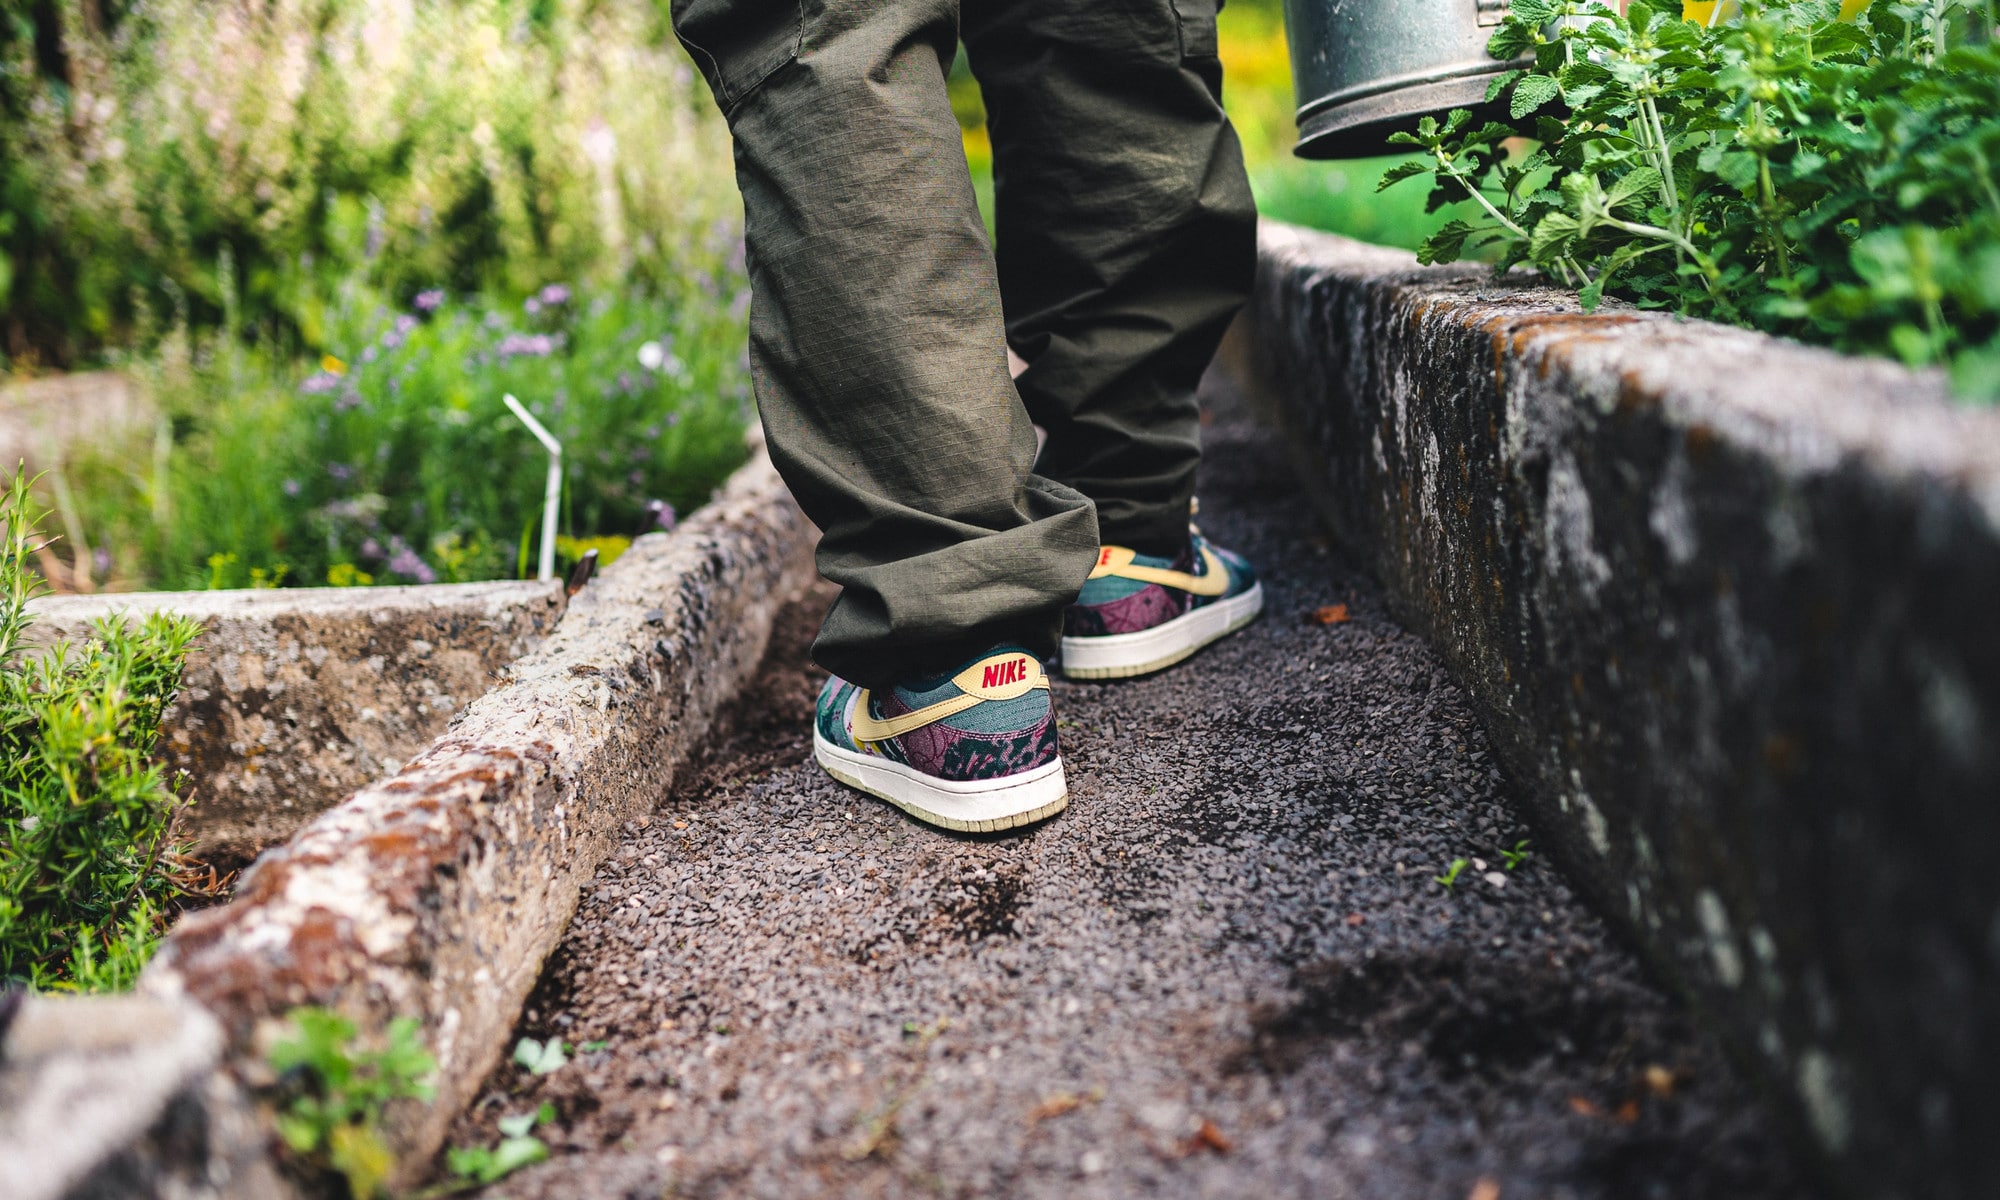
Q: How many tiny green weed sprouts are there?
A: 2